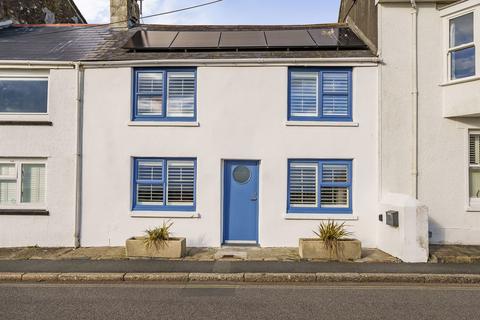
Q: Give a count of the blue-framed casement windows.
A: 4